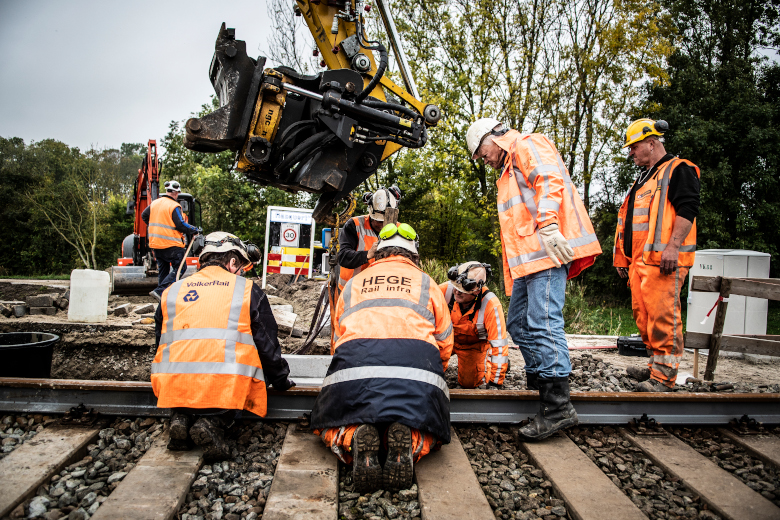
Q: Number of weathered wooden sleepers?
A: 7